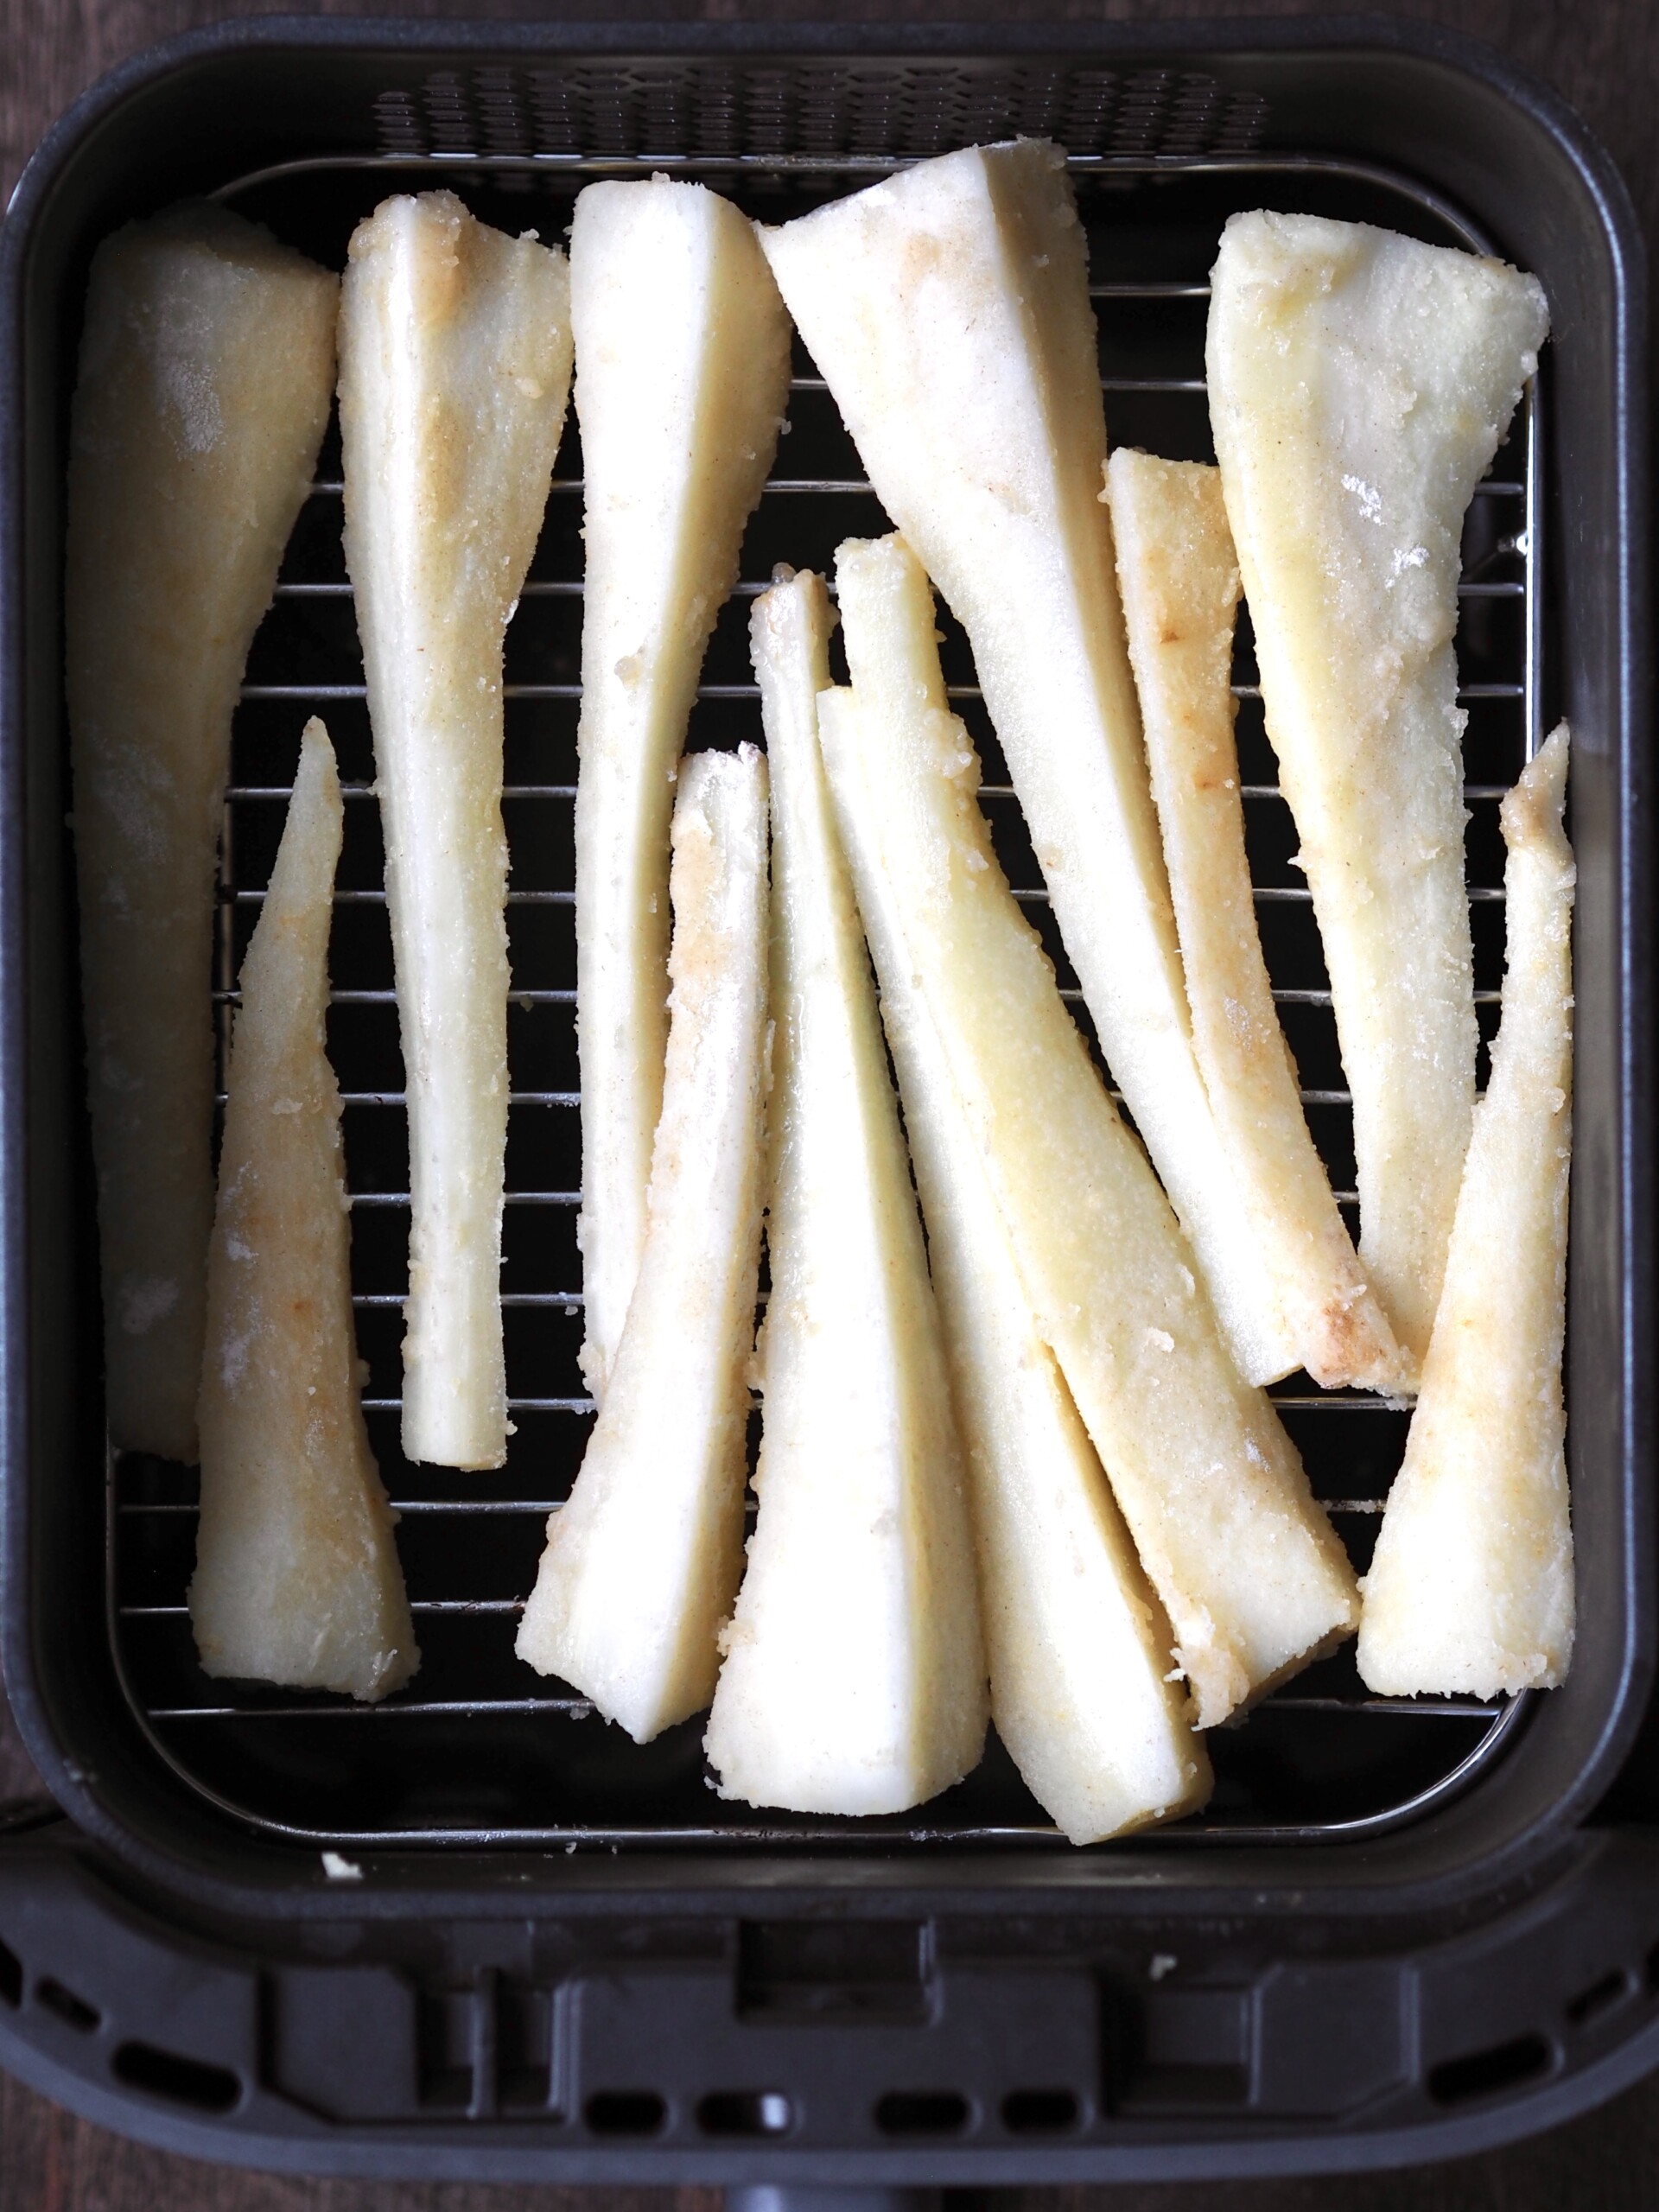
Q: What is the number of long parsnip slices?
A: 12